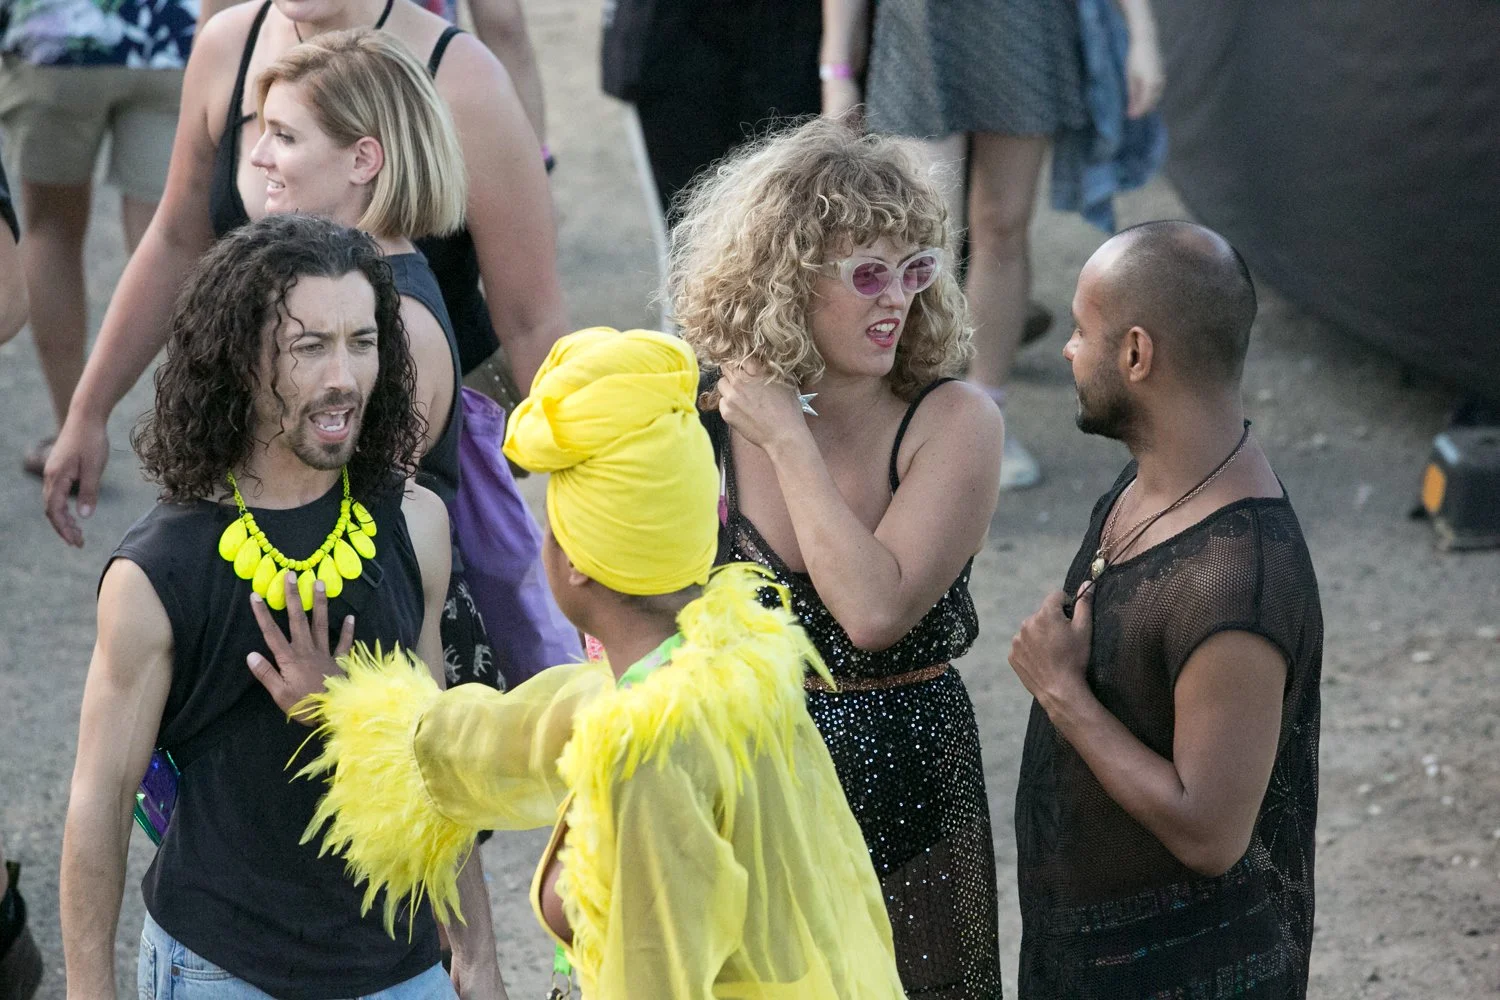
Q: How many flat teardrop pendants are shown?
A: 9